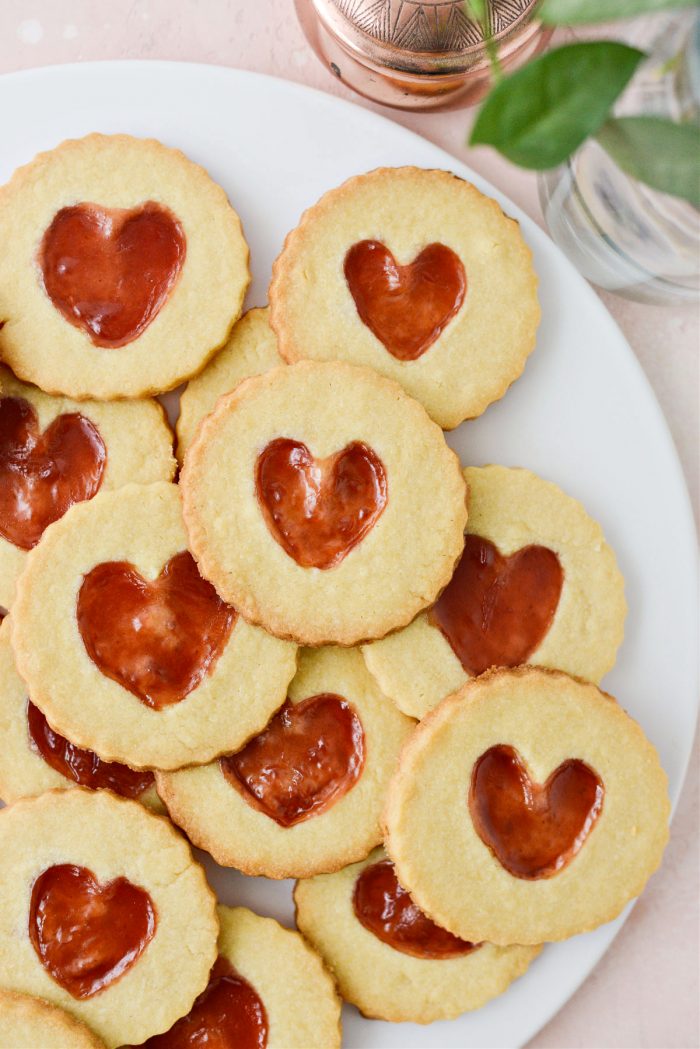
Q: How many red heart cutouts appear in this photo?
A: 12